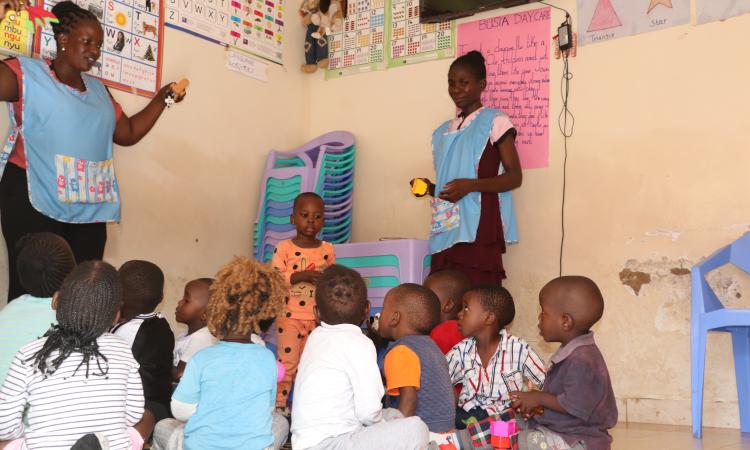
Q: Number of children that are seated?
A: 10